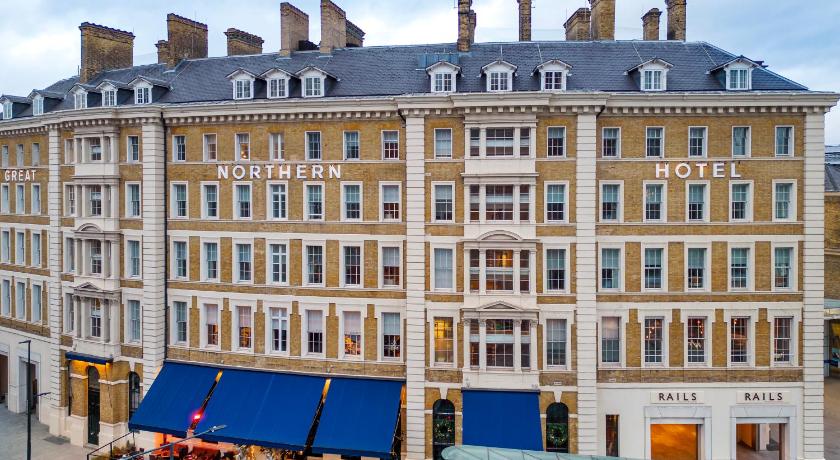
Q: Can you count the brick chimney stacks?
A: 14